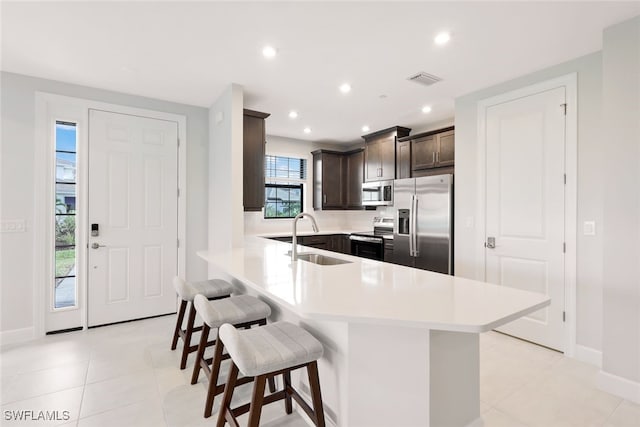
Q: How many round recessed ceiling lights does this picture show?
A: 7